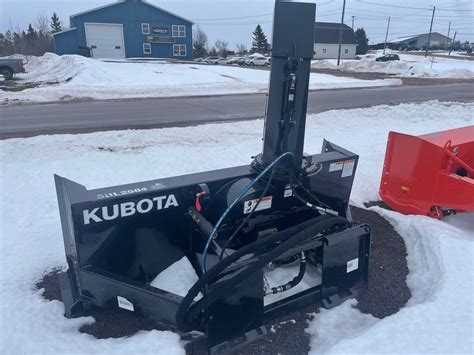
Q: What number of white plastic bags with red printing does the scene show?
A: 0